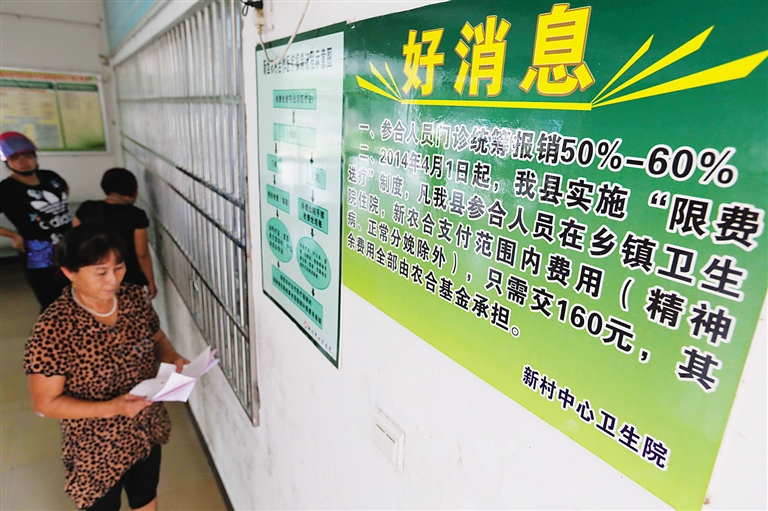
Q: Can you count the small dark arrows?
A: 9